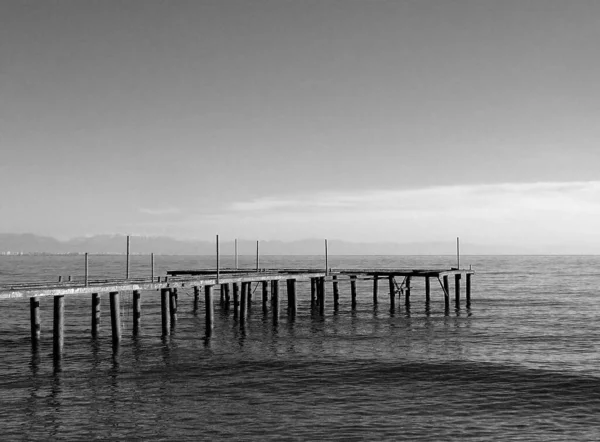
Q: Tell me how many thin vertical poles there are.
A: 8